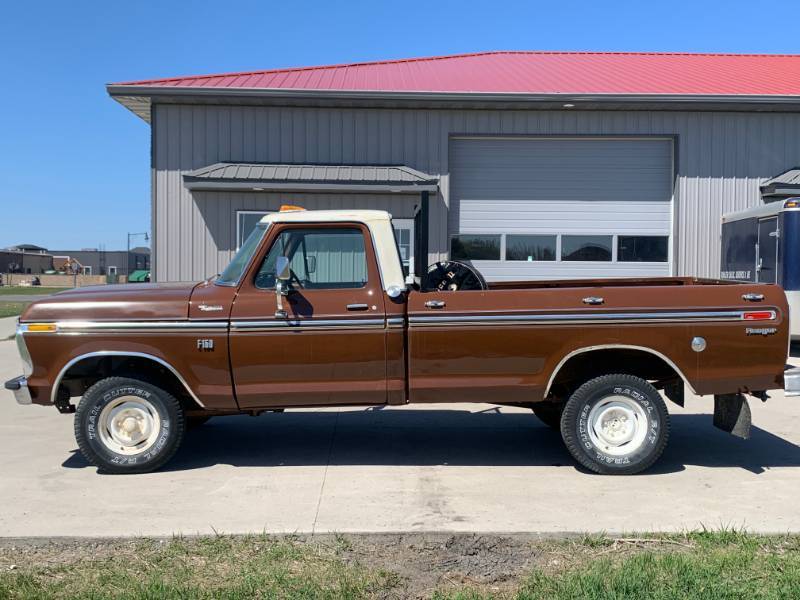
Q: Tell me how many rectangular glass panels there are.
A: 4